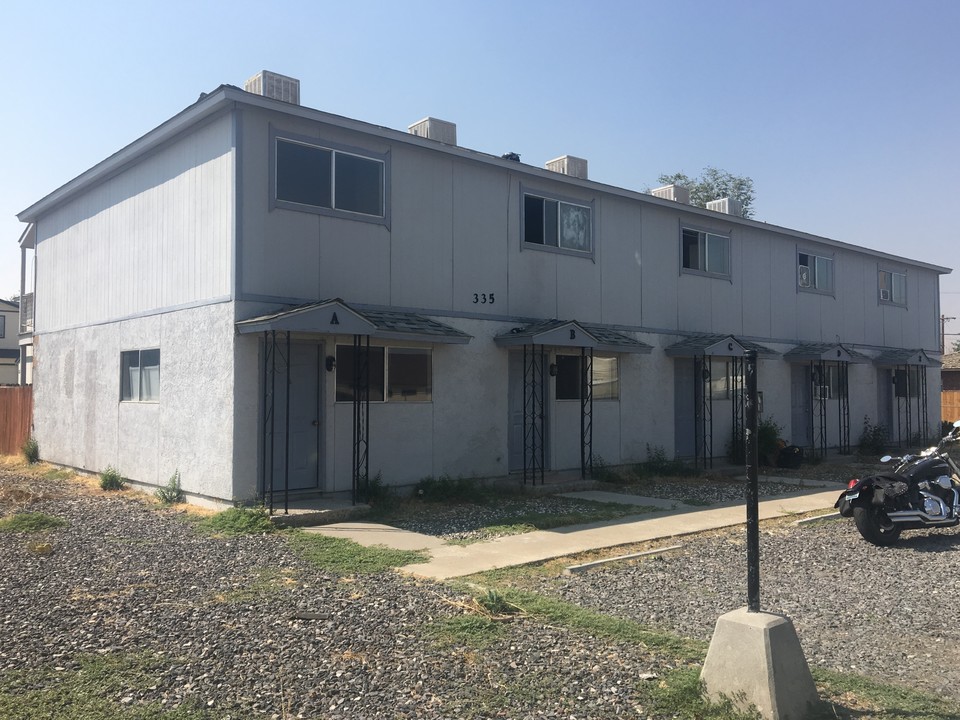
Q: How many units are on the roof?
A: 5